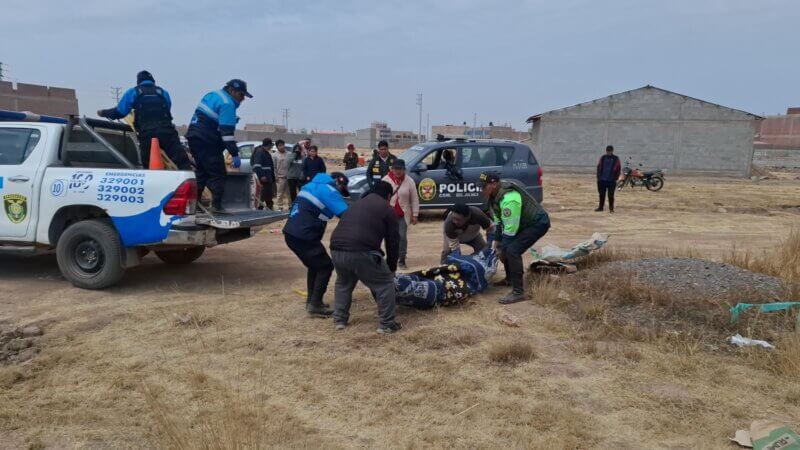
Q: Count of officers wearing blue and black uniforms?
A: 3